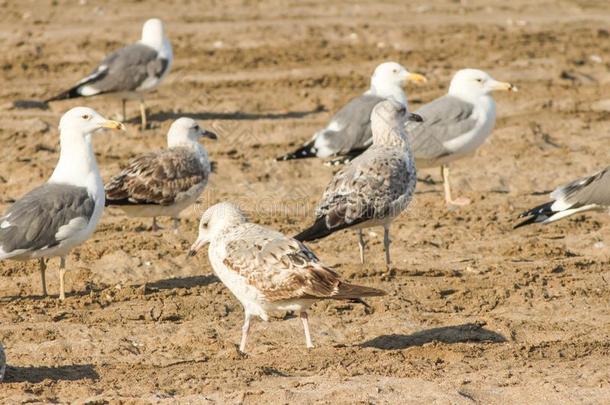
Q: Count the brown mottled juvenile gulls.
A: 3